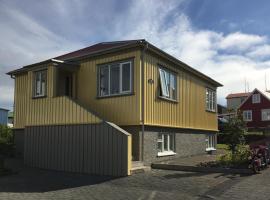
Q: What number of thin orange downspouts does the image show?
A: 0